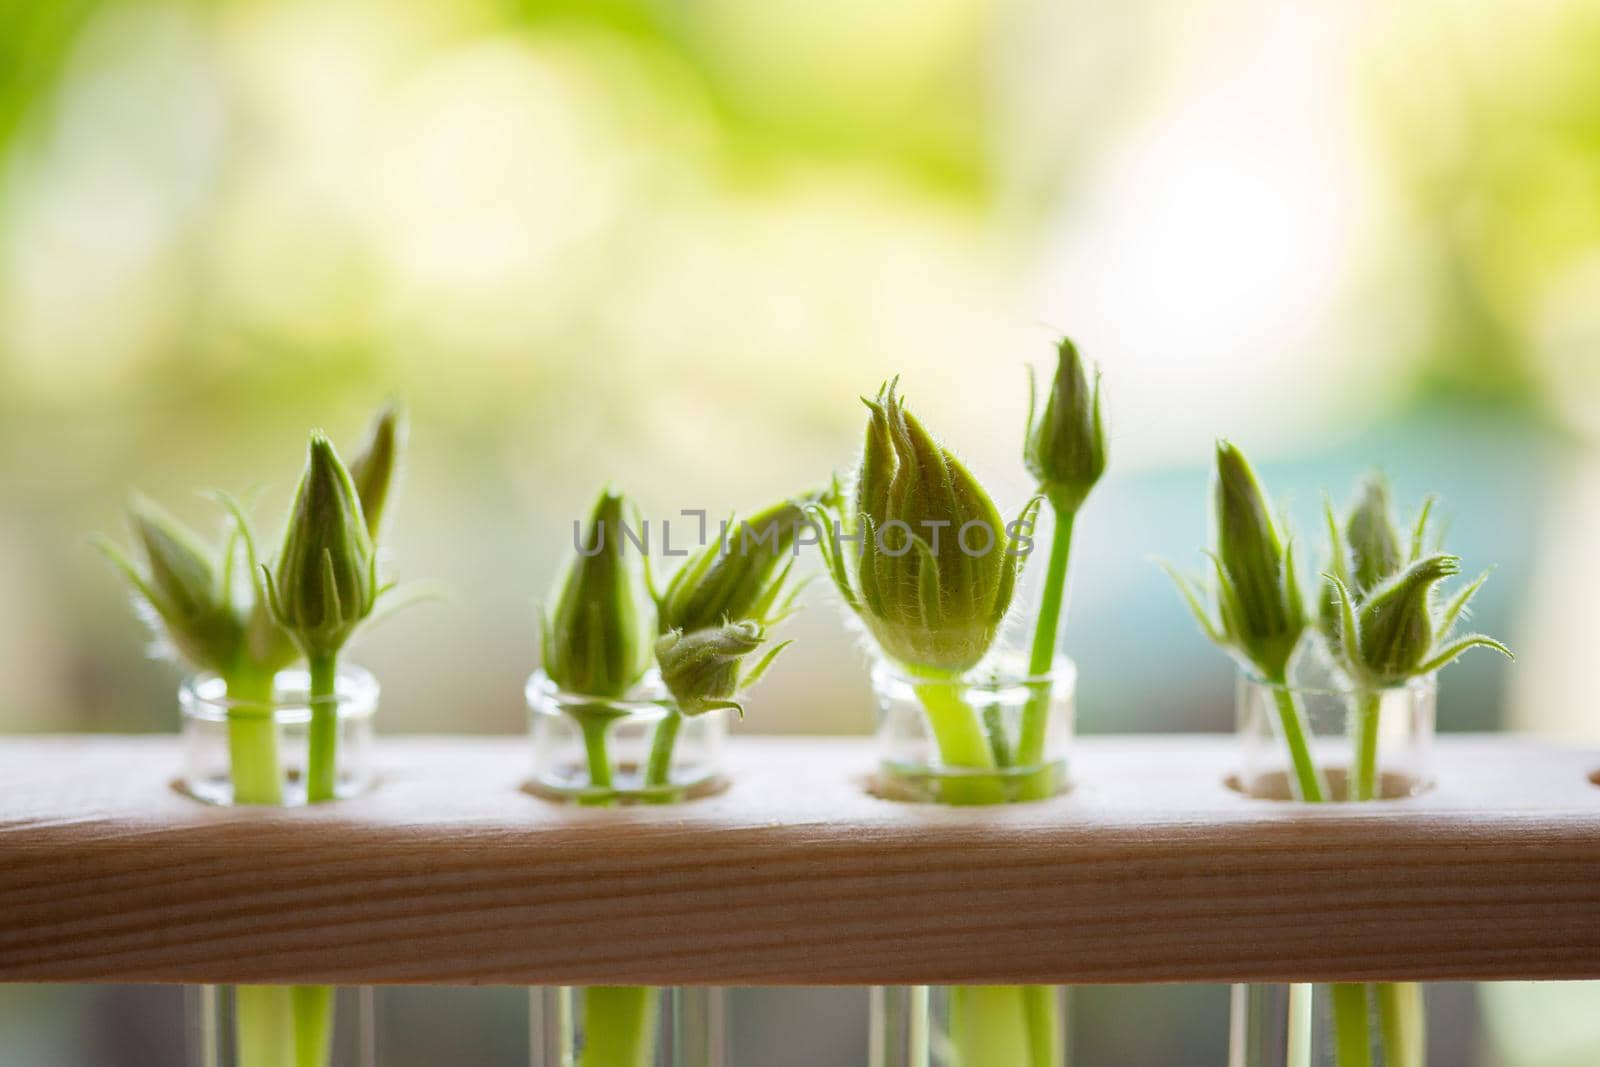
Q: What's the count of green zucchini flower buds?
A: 11